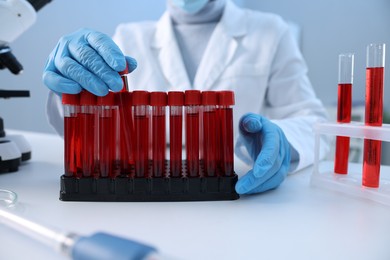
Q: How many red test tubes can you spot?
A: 12